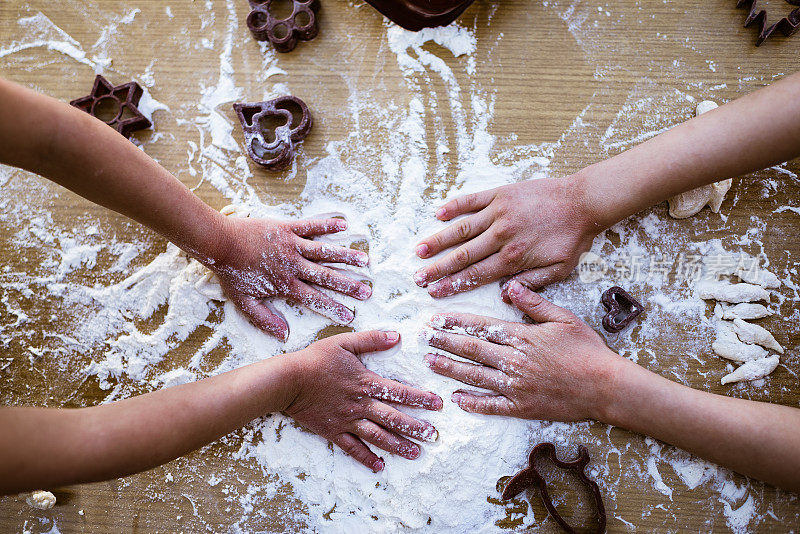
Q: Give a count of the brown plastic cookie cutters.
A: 6